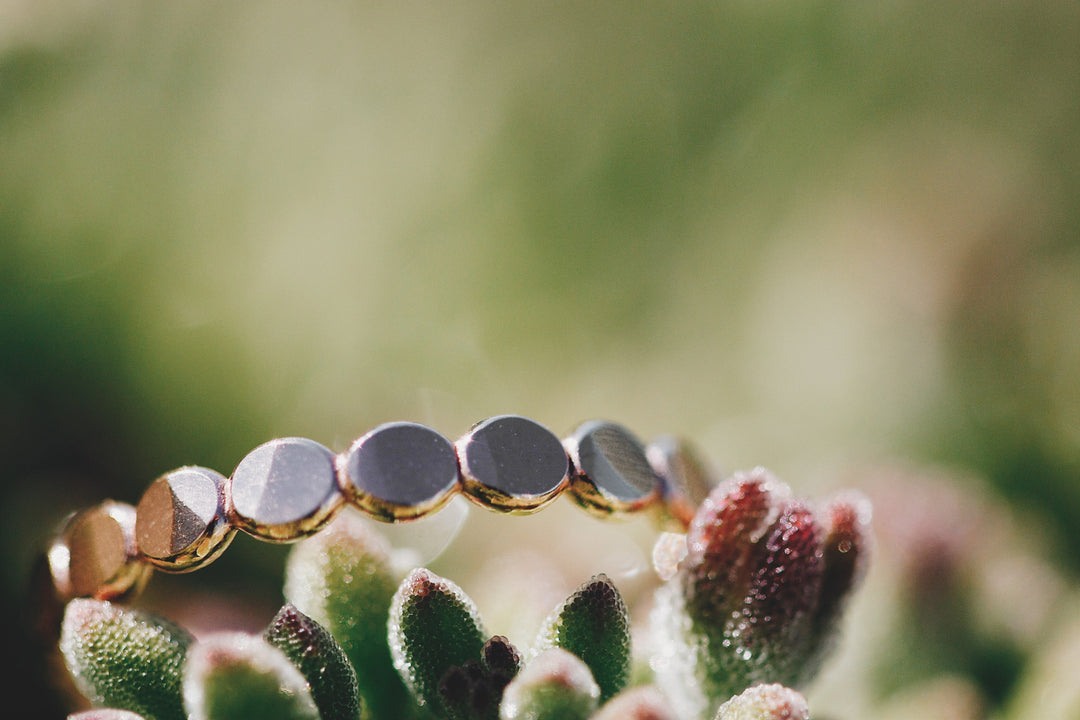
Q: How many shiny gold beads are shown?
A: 7